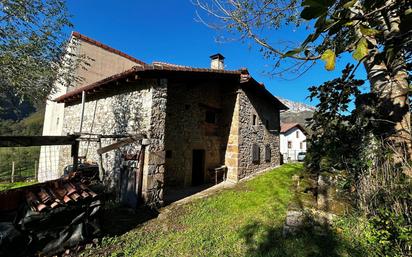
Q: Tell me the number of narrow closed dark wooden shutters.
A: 2